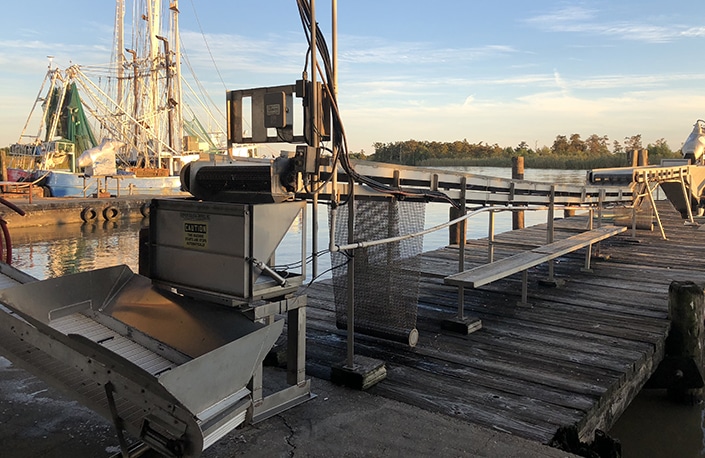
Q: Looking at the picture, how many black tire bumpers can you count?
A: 3